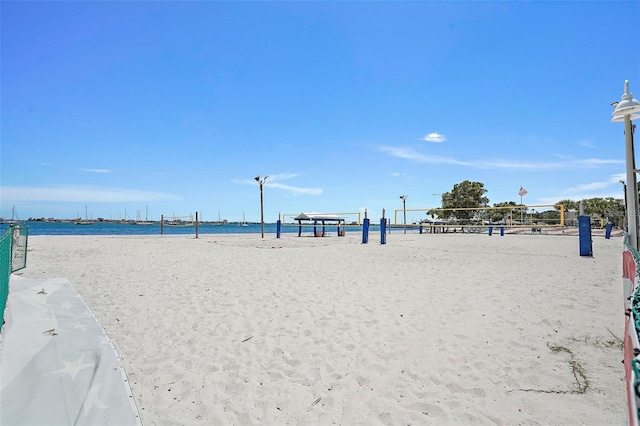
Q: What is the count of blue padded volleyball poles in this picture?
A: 8